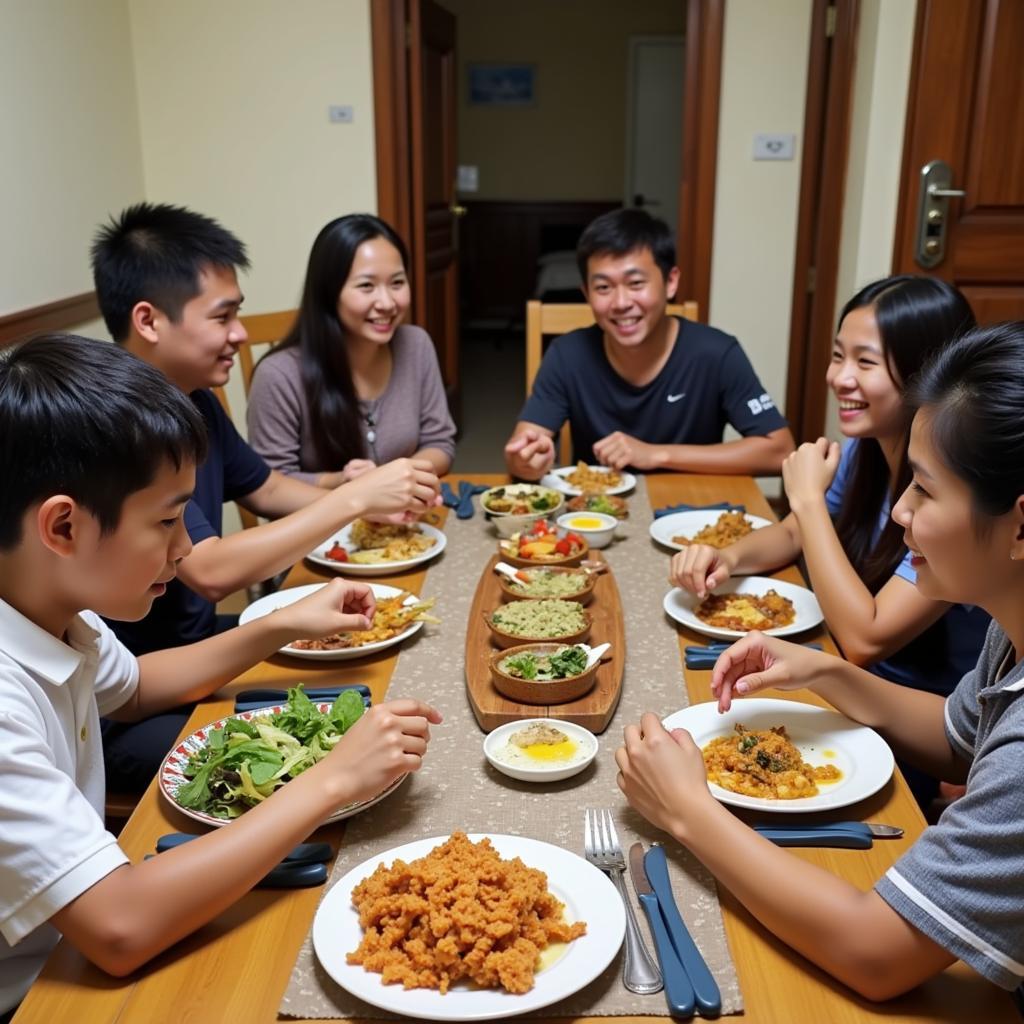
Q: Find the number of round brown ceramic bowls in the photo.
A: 4